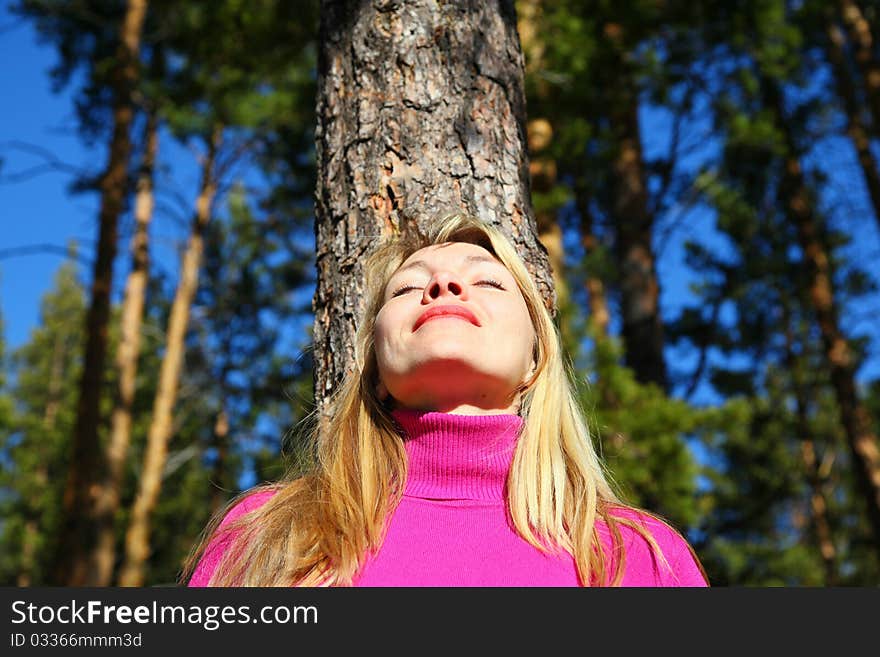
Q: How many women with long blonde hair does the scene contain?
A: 1